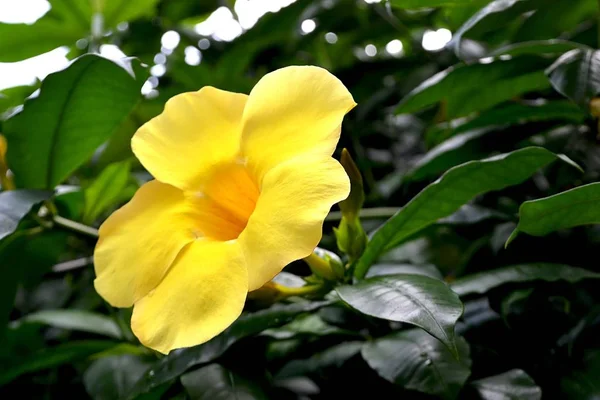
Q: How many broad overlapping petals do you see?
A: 5